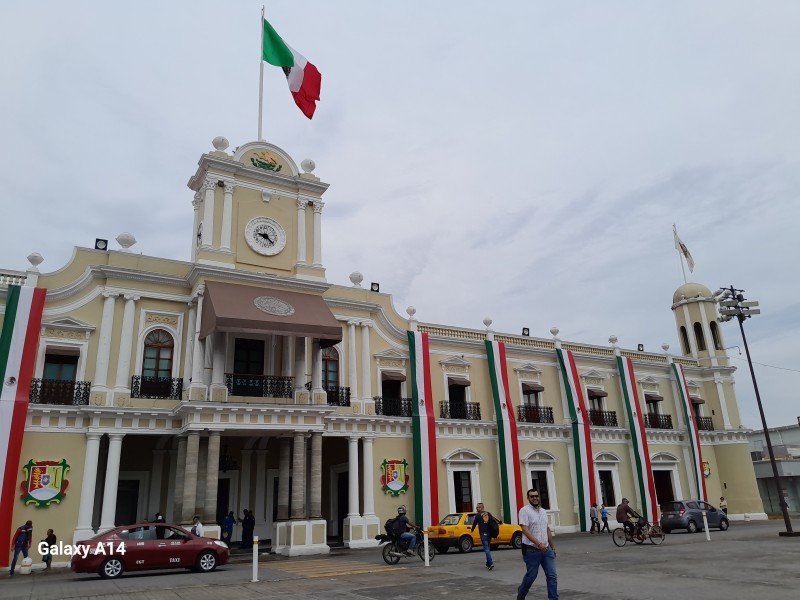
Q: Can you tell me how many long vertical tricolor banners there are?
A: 6